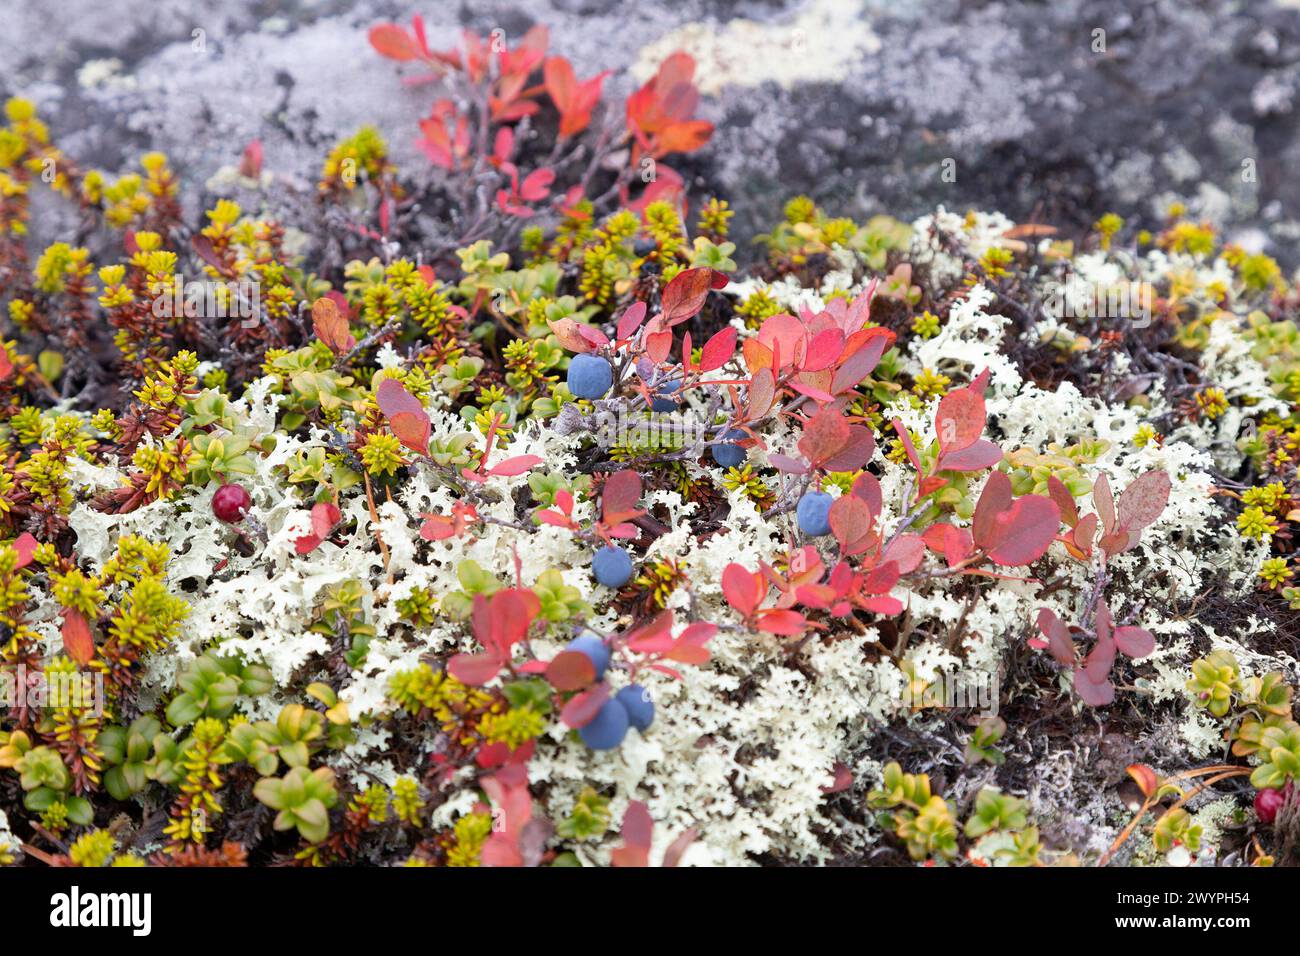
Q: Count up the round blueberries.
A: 8